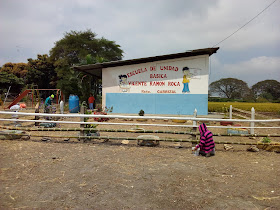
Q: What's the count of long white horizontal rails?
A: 2